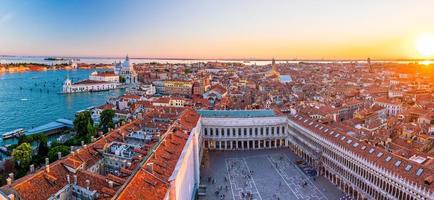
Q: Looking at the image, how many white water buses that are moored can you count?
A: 1